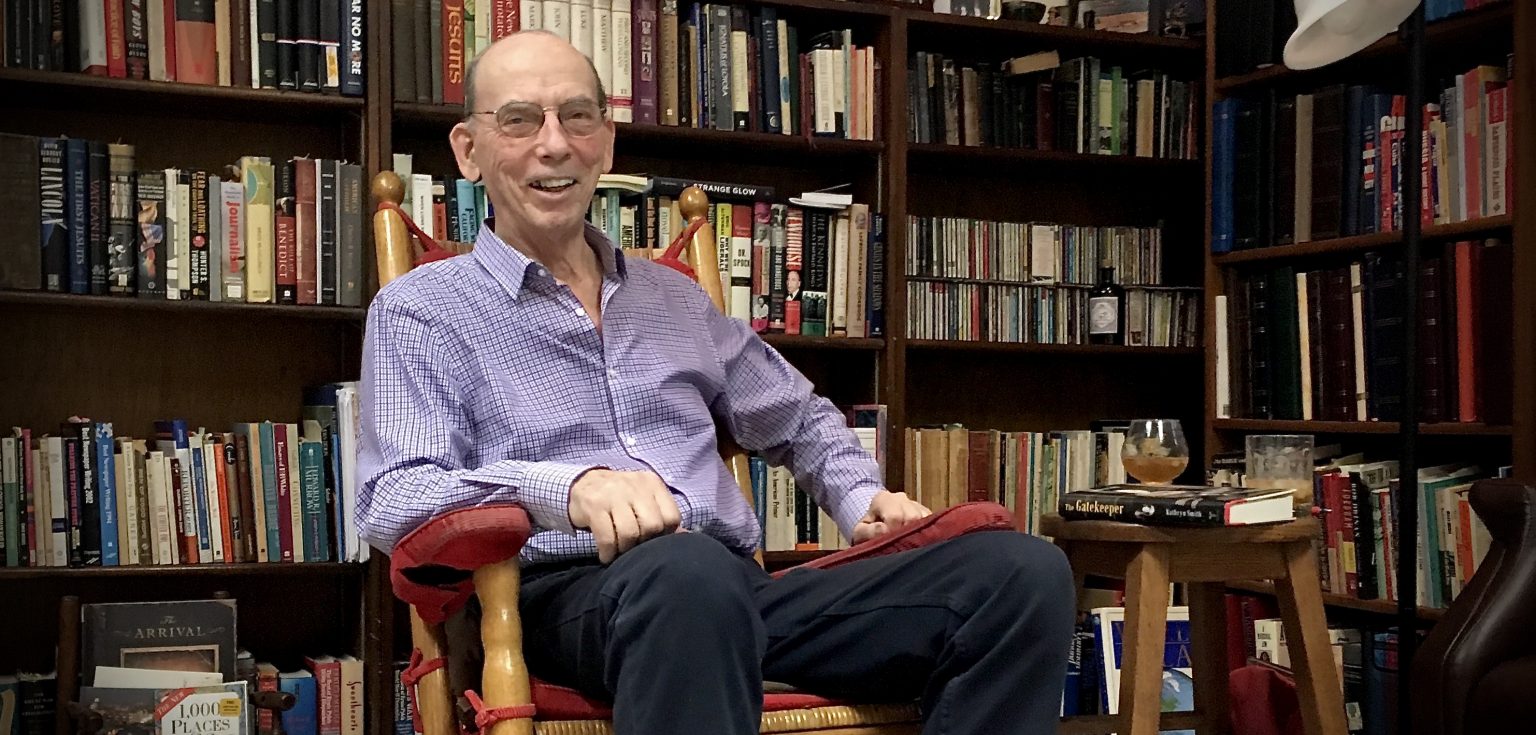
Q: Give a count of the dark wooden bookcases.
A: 4